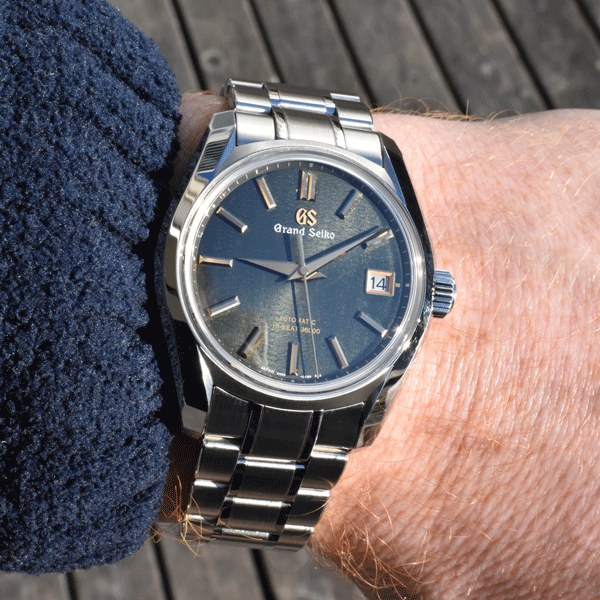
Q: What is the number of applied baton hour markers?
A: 11